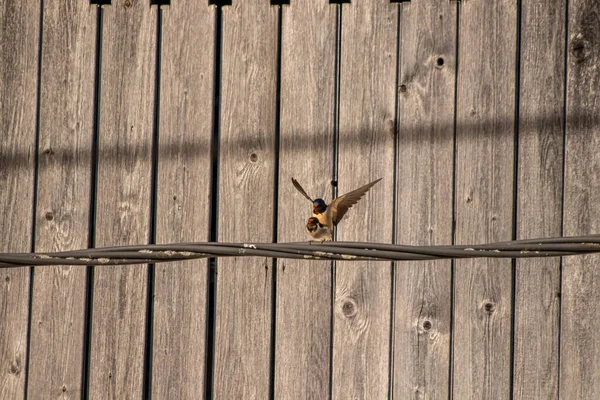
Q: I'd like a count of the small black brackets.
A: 6